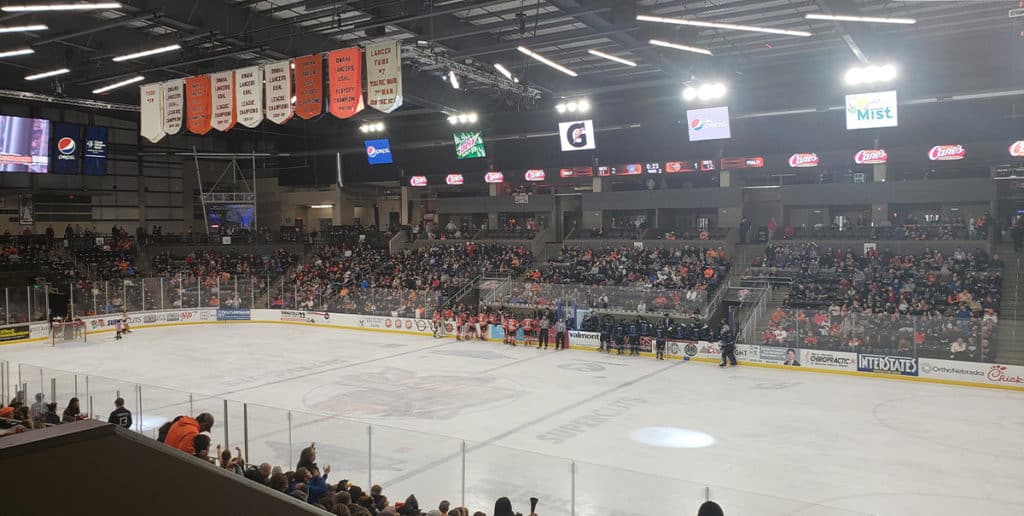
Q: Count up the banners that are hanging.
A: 9